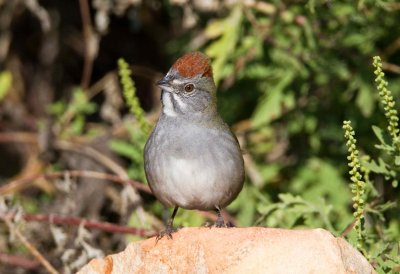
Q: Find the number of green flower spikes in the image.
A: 3